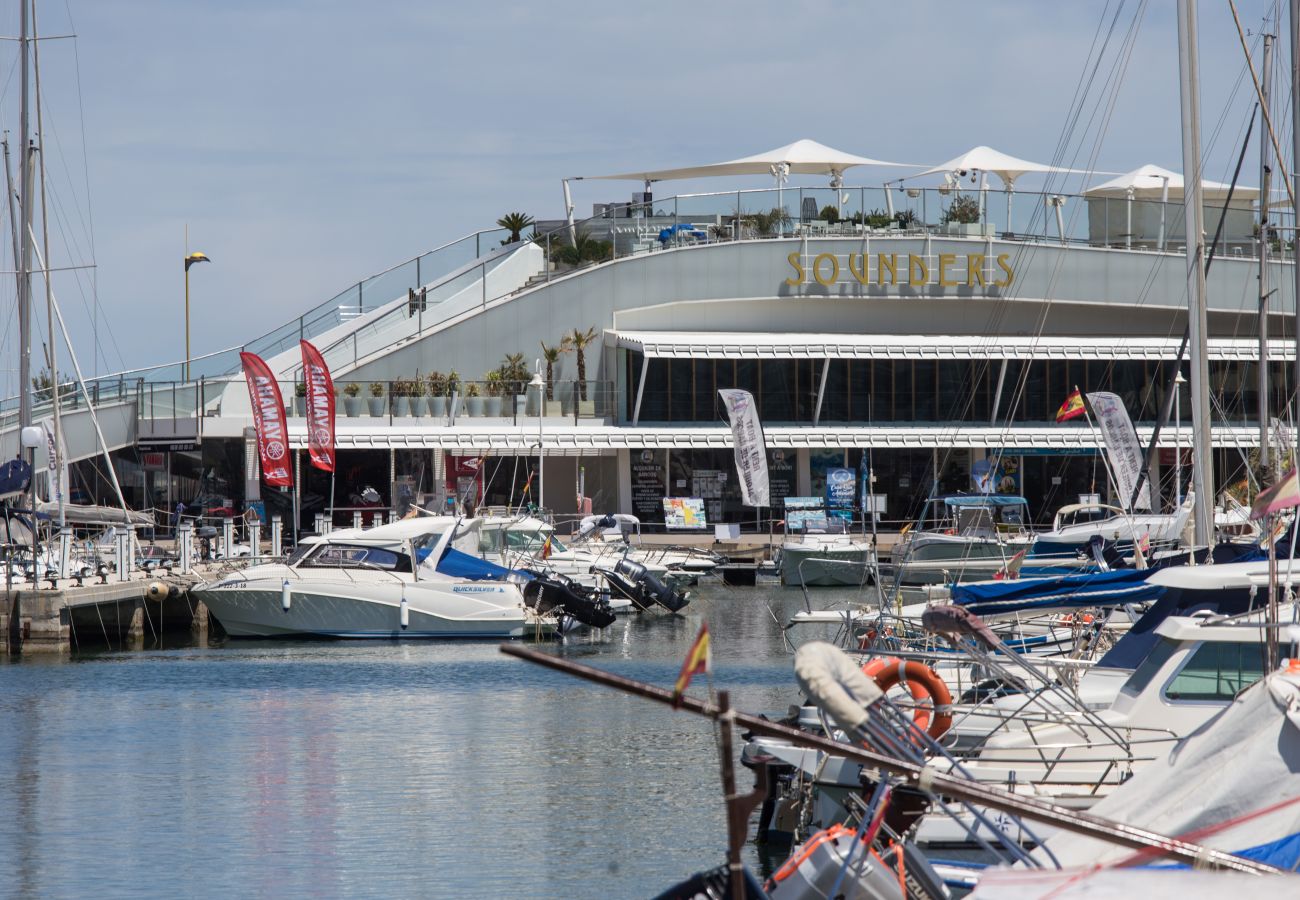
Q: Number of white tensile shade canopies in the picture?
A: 3